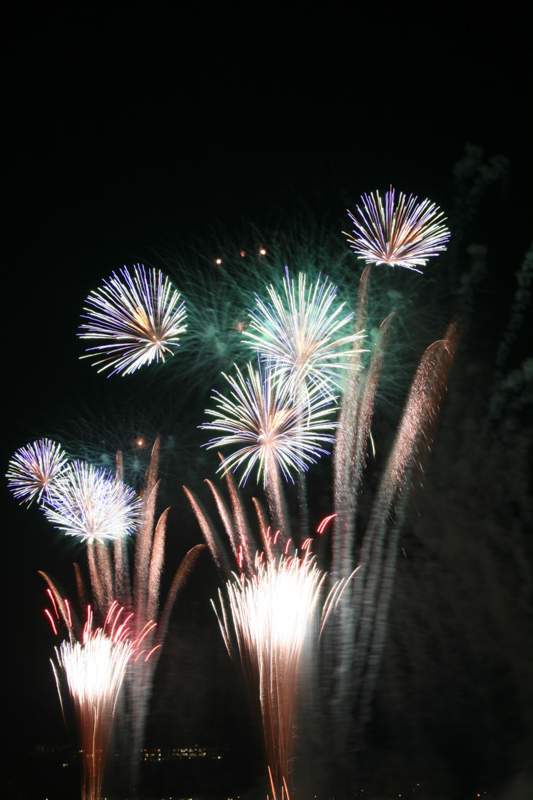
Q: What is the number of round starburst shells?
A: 6